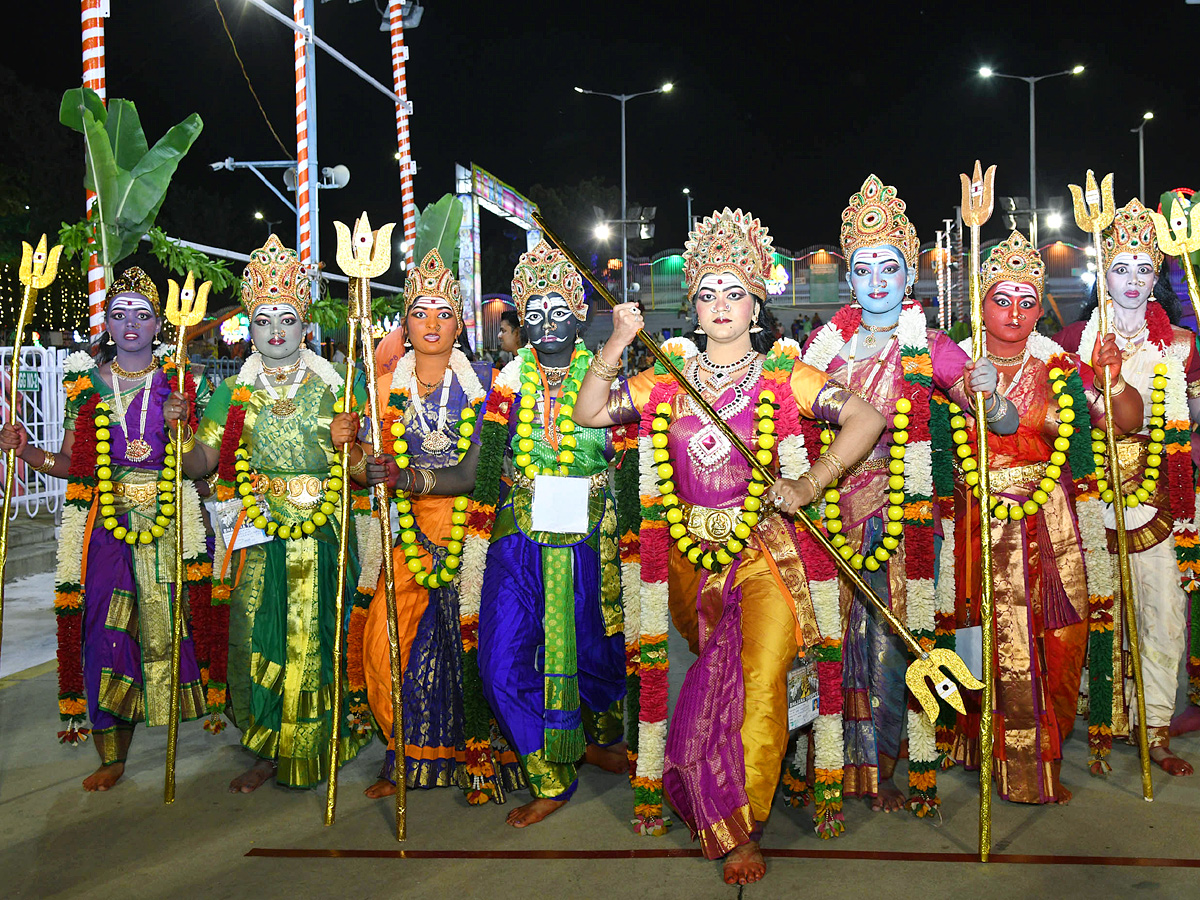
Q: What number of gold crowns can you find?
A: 8